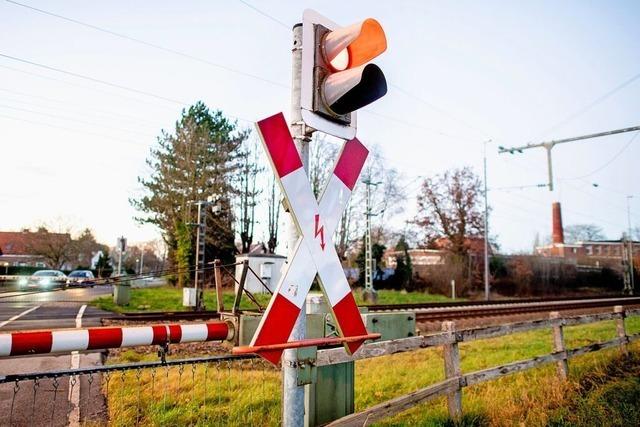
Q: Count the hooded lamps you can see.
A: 2